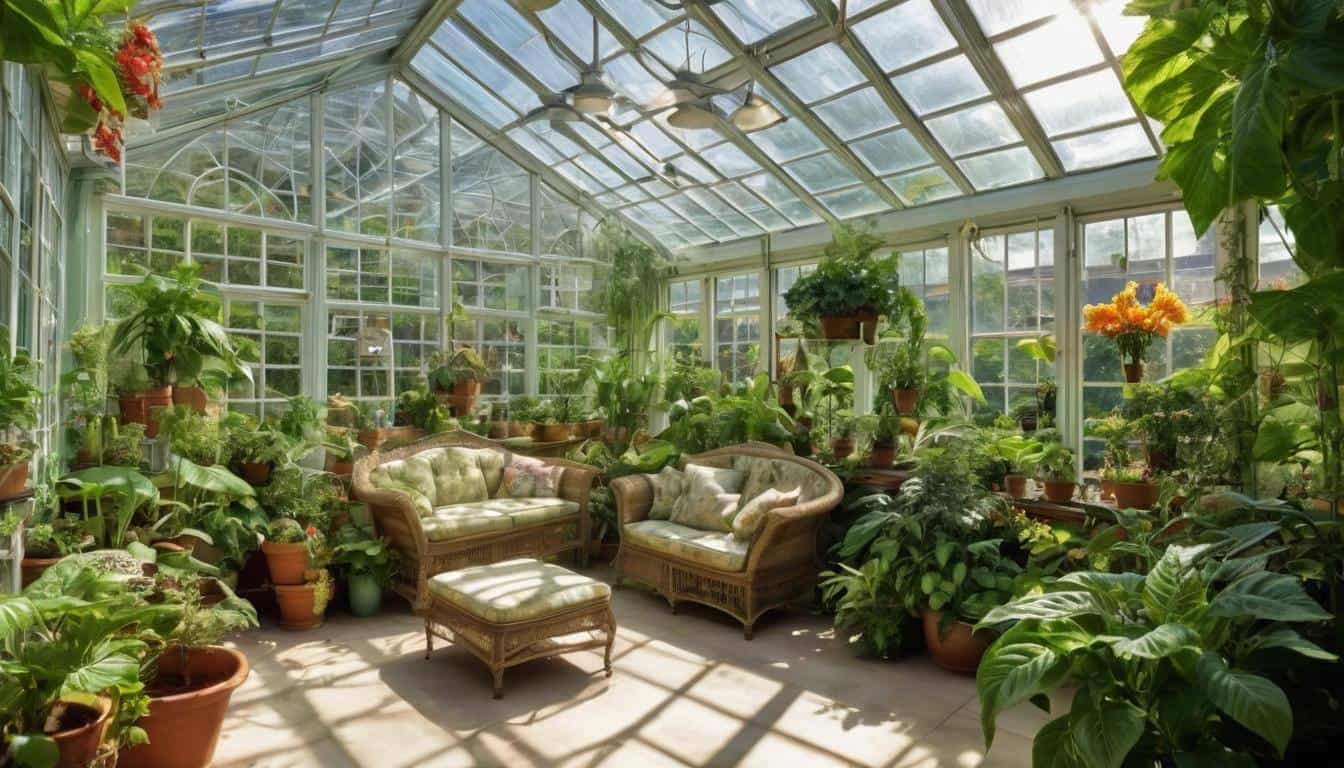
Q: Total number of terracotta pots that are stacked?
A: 2